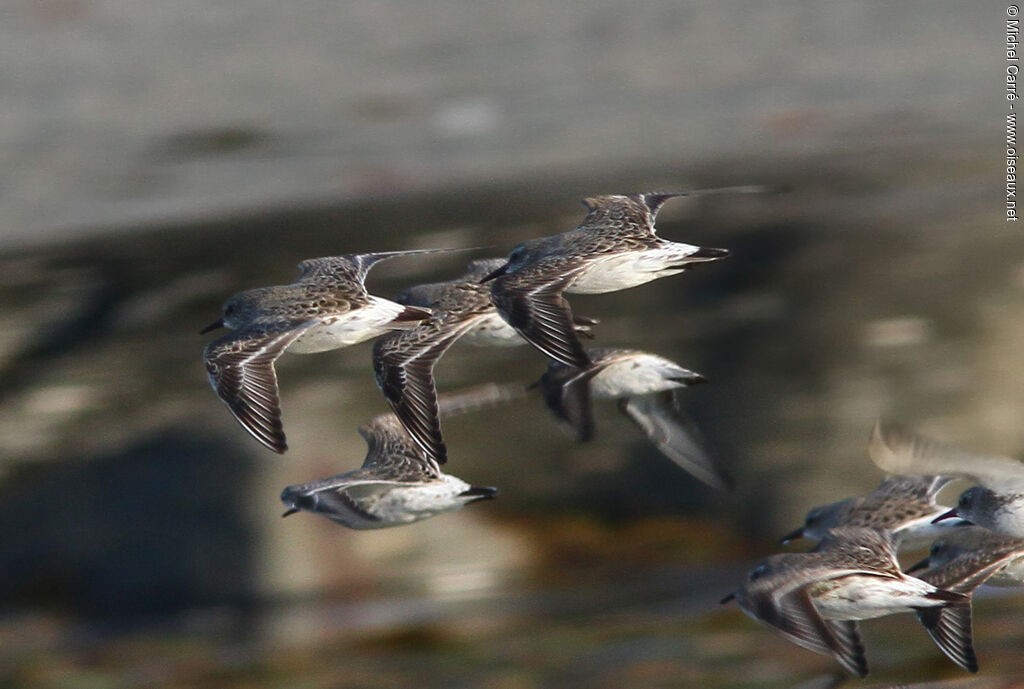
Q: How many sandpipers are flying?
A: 9